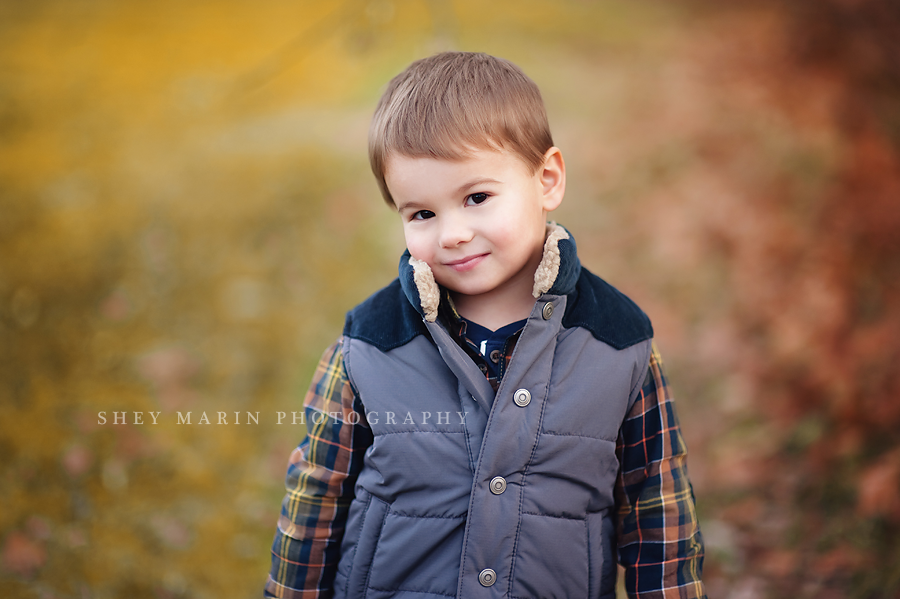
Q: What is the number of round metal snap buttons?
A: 4